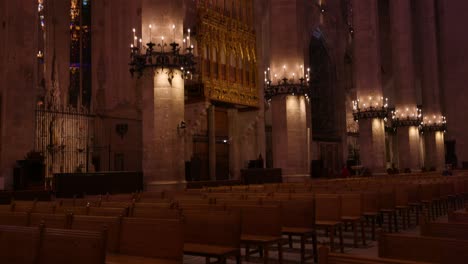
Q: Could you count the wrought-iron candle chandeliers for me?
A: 5